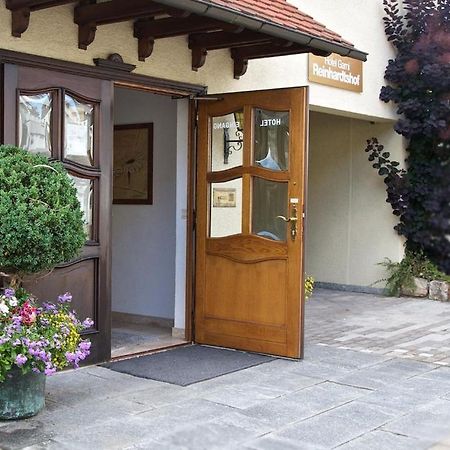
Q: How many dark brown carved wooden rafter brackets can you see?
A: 5